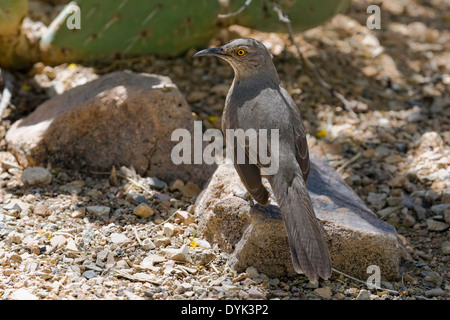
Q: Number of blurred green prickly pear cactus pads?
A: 3